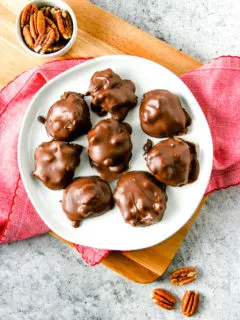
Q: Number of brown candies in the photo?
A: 8